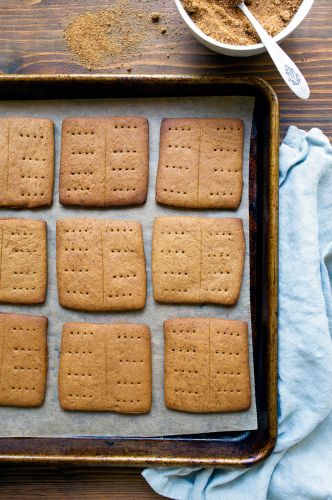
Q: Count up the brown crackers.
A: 9